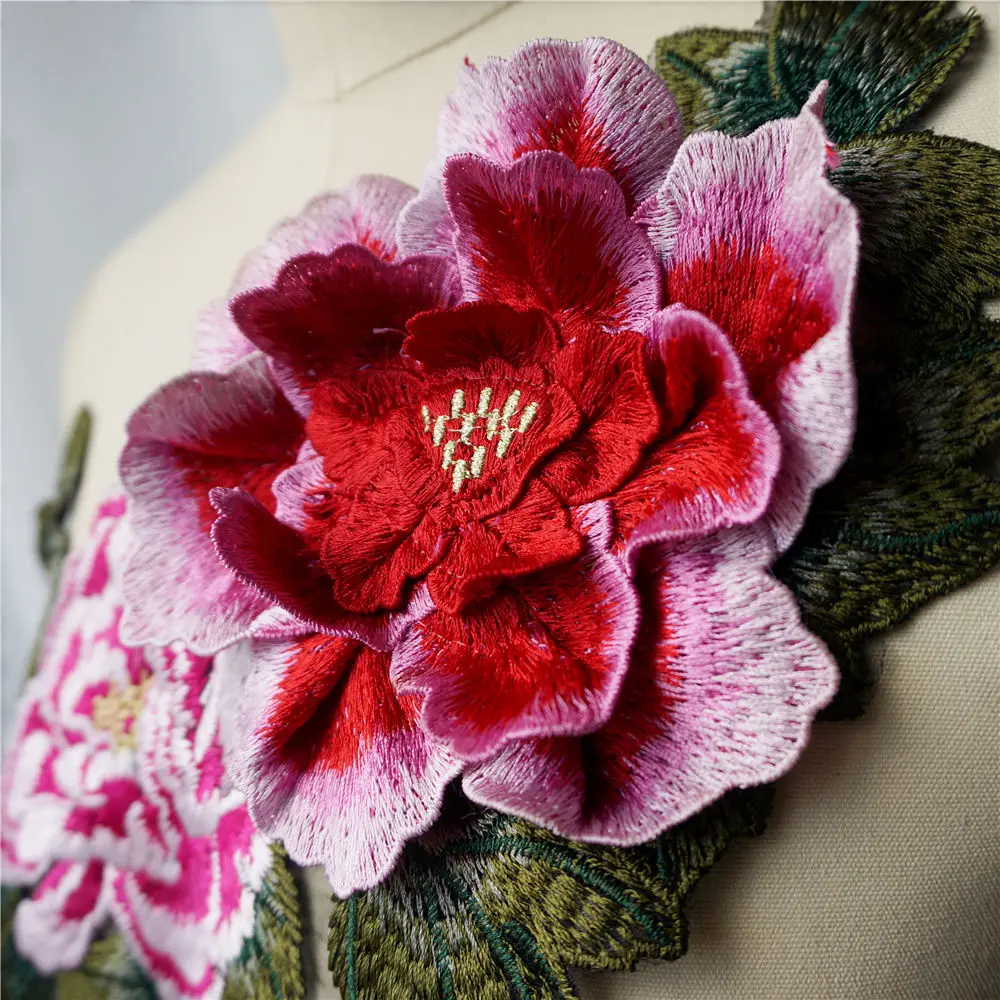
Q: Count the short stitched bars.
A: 12